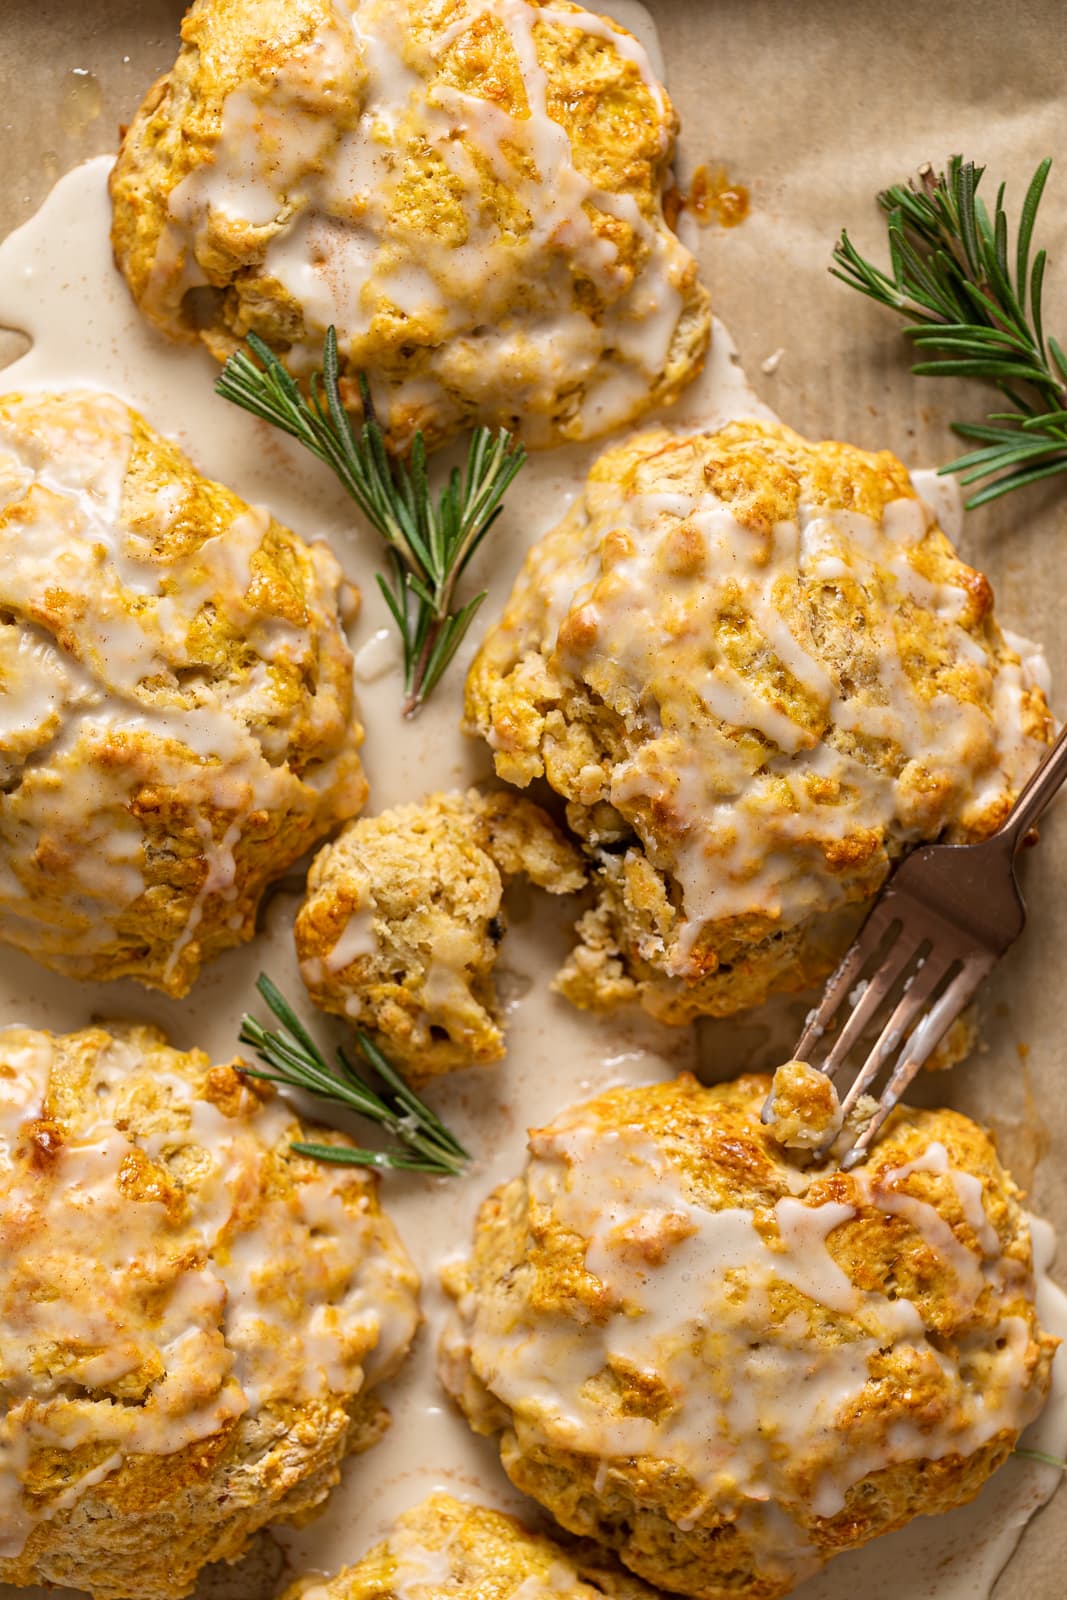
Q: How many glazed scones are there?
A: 6